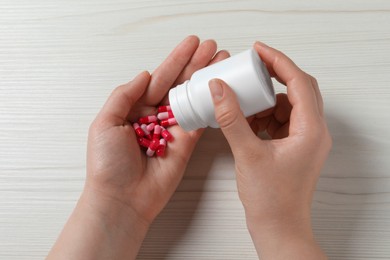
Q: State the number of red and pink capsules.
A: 12